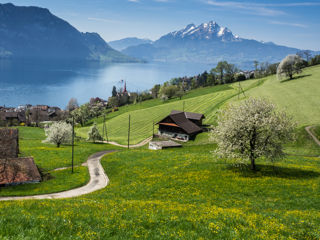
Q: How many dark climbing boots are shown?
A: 0